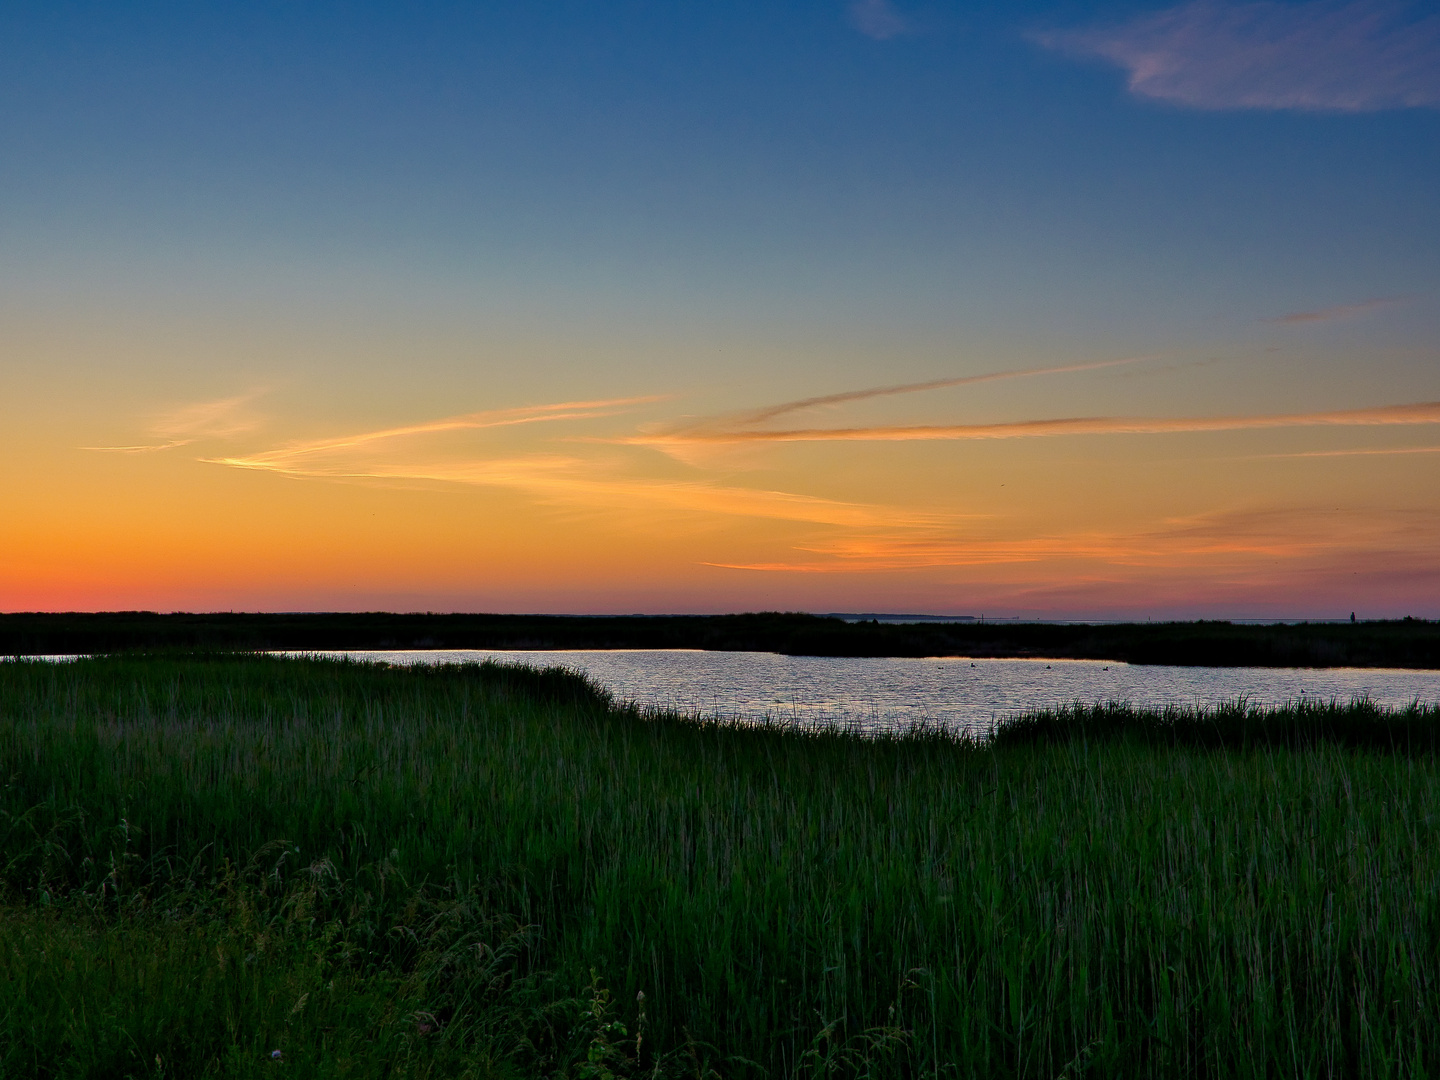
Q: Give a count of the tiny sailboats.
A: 0